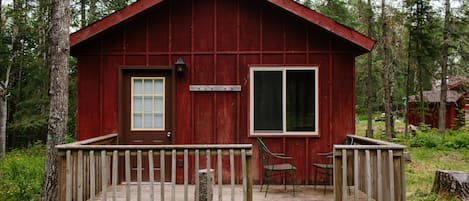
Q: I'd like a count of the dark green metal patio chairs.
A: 2